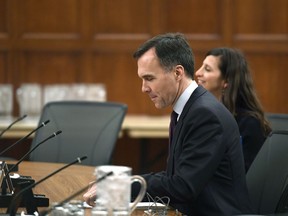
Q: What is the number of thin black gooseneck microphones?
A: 5